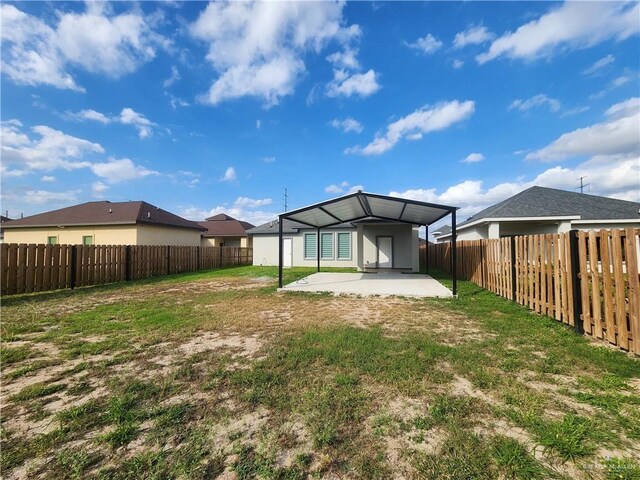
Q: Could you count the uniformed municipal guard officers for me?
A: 0